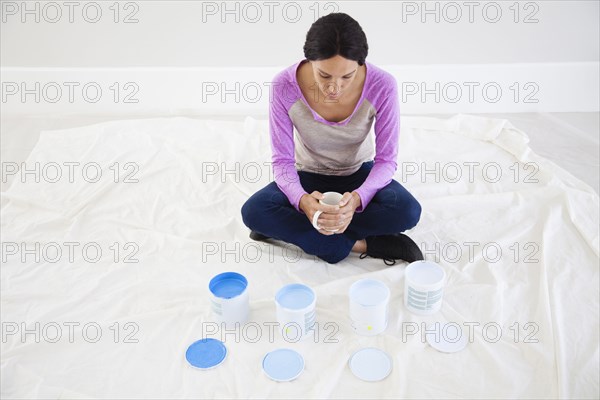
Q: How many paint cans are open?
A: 4